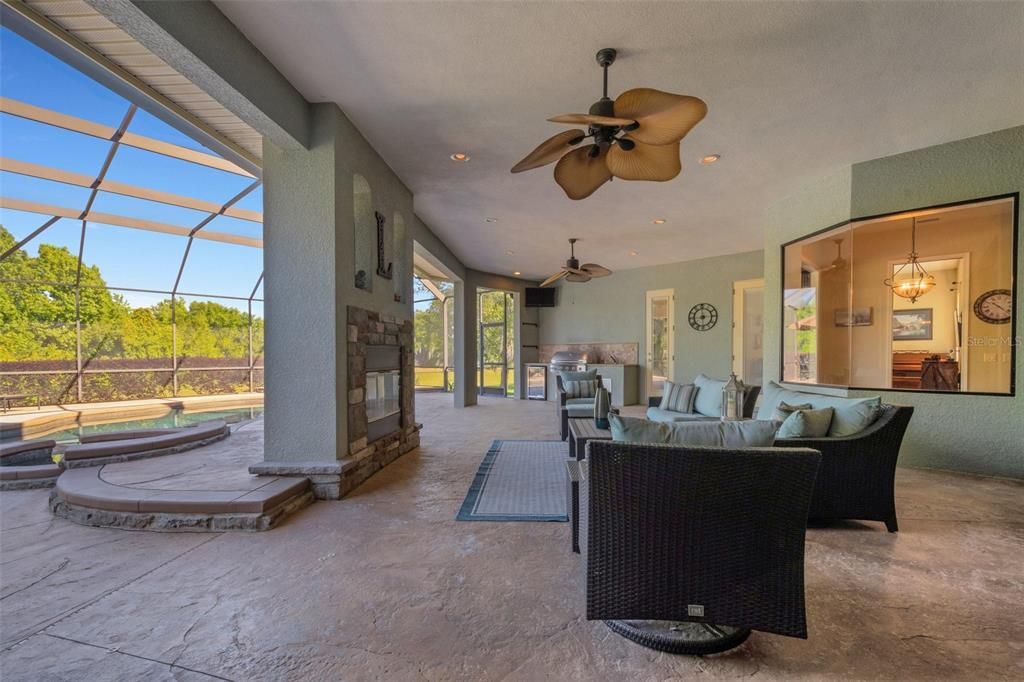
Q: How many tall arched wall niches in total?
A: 2